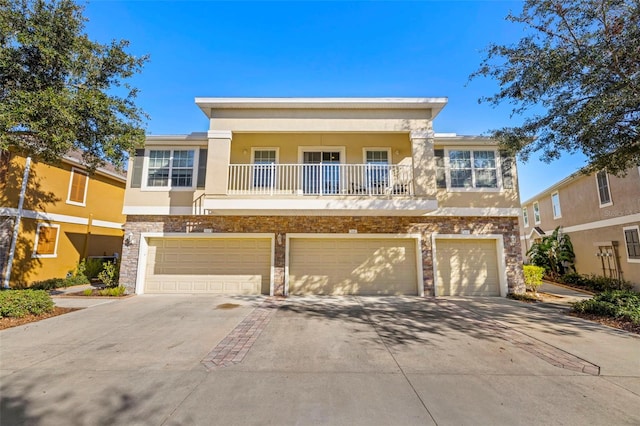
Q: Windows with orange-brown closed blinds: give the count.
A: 2